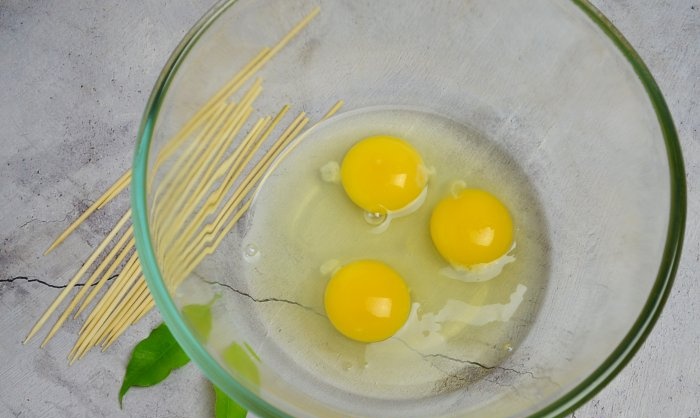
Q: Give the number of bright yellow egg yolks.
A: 3